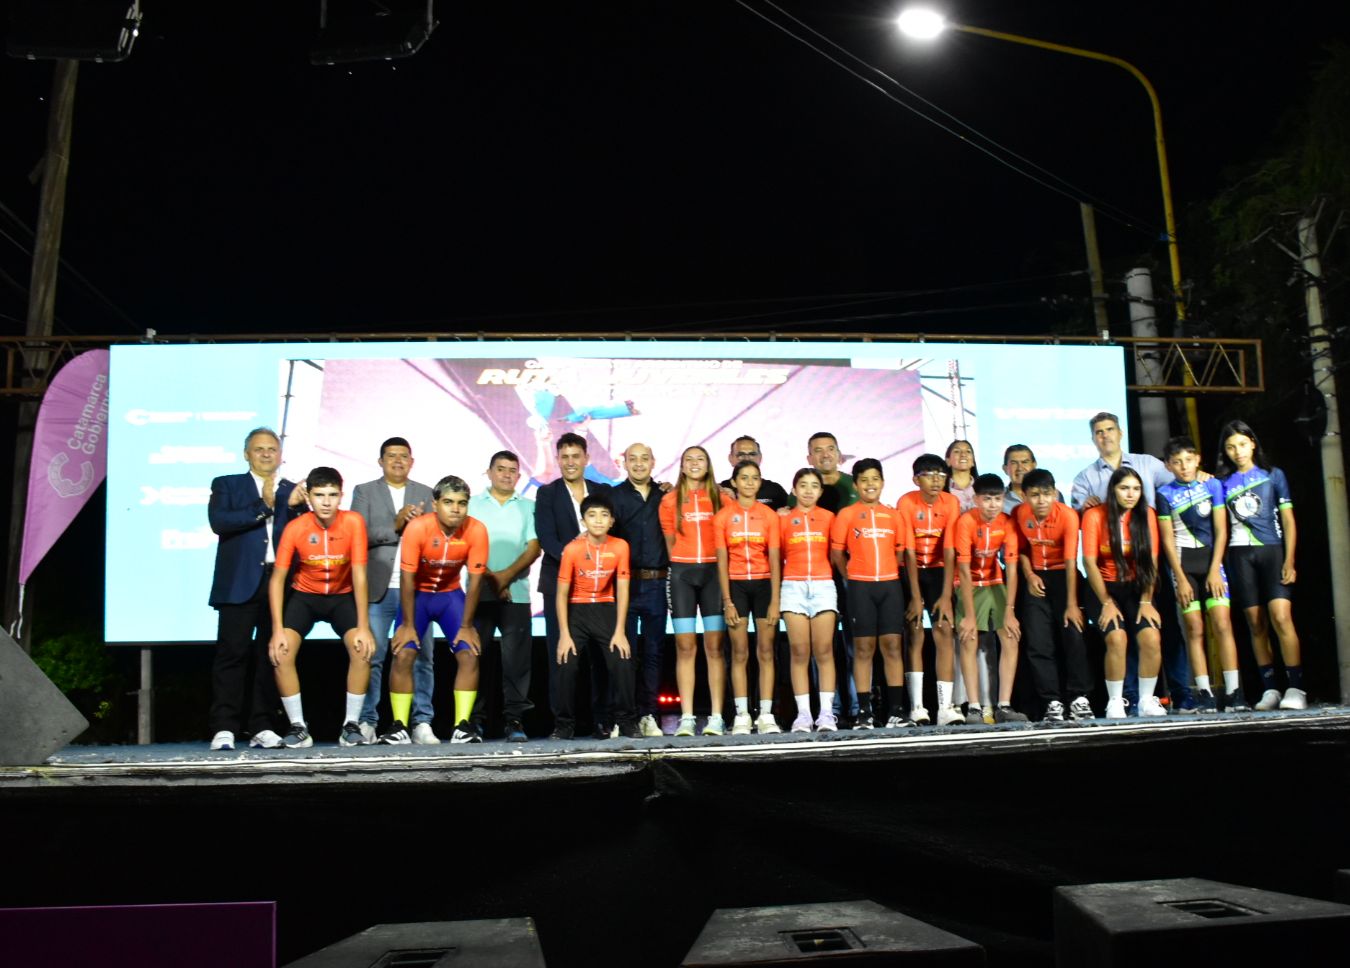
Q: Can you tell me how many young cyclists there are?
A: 13